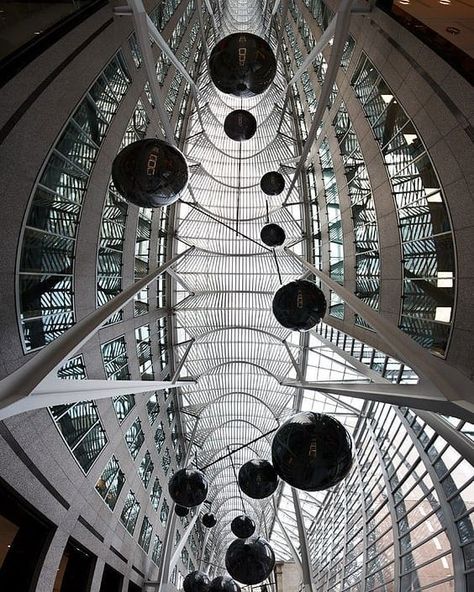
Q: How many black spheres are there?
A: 15